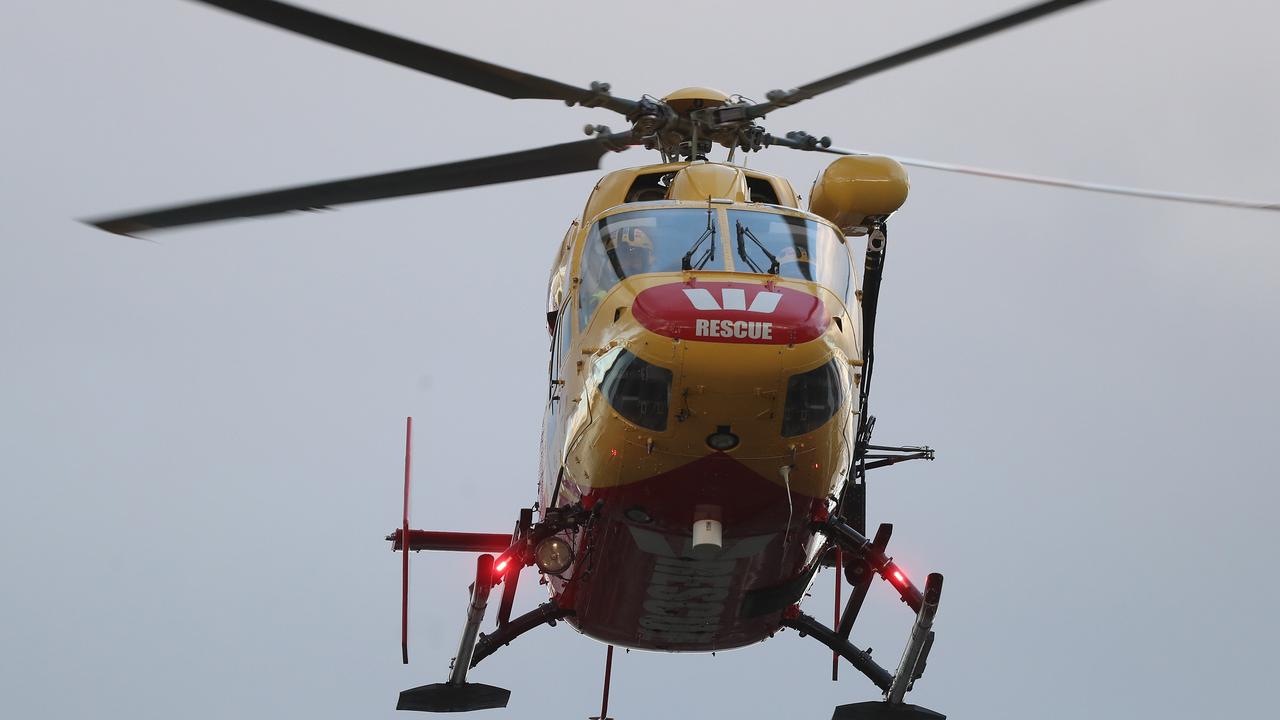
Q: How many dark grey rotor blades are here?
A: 3